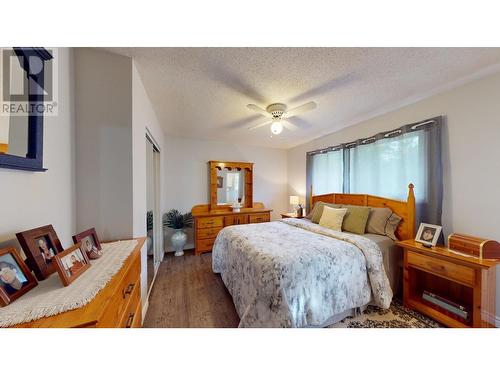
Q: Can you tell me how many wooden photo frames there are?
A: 4